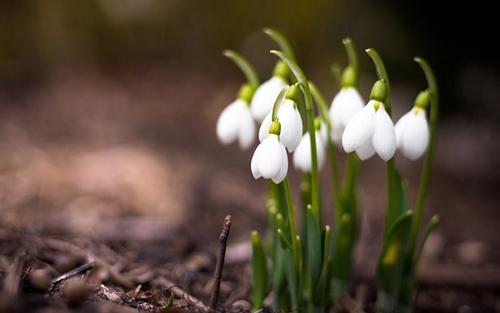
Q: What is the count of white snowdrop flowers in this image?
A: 8